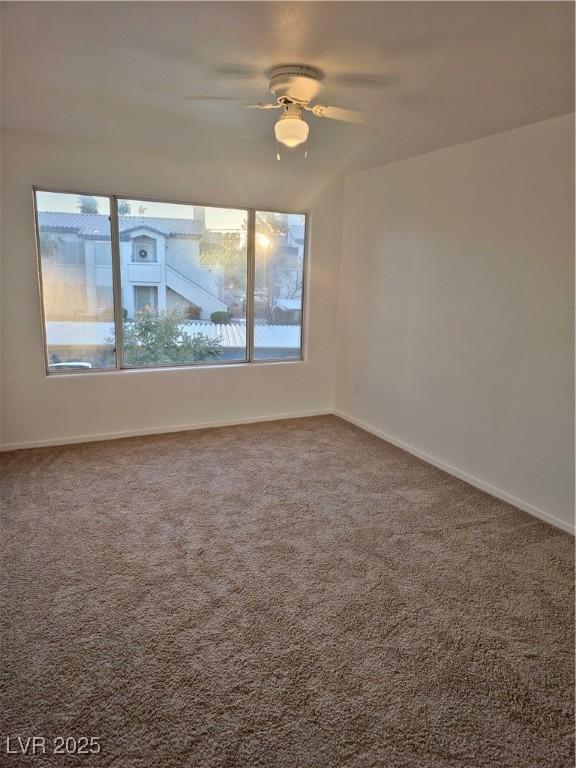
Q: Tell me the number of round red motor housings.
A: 0